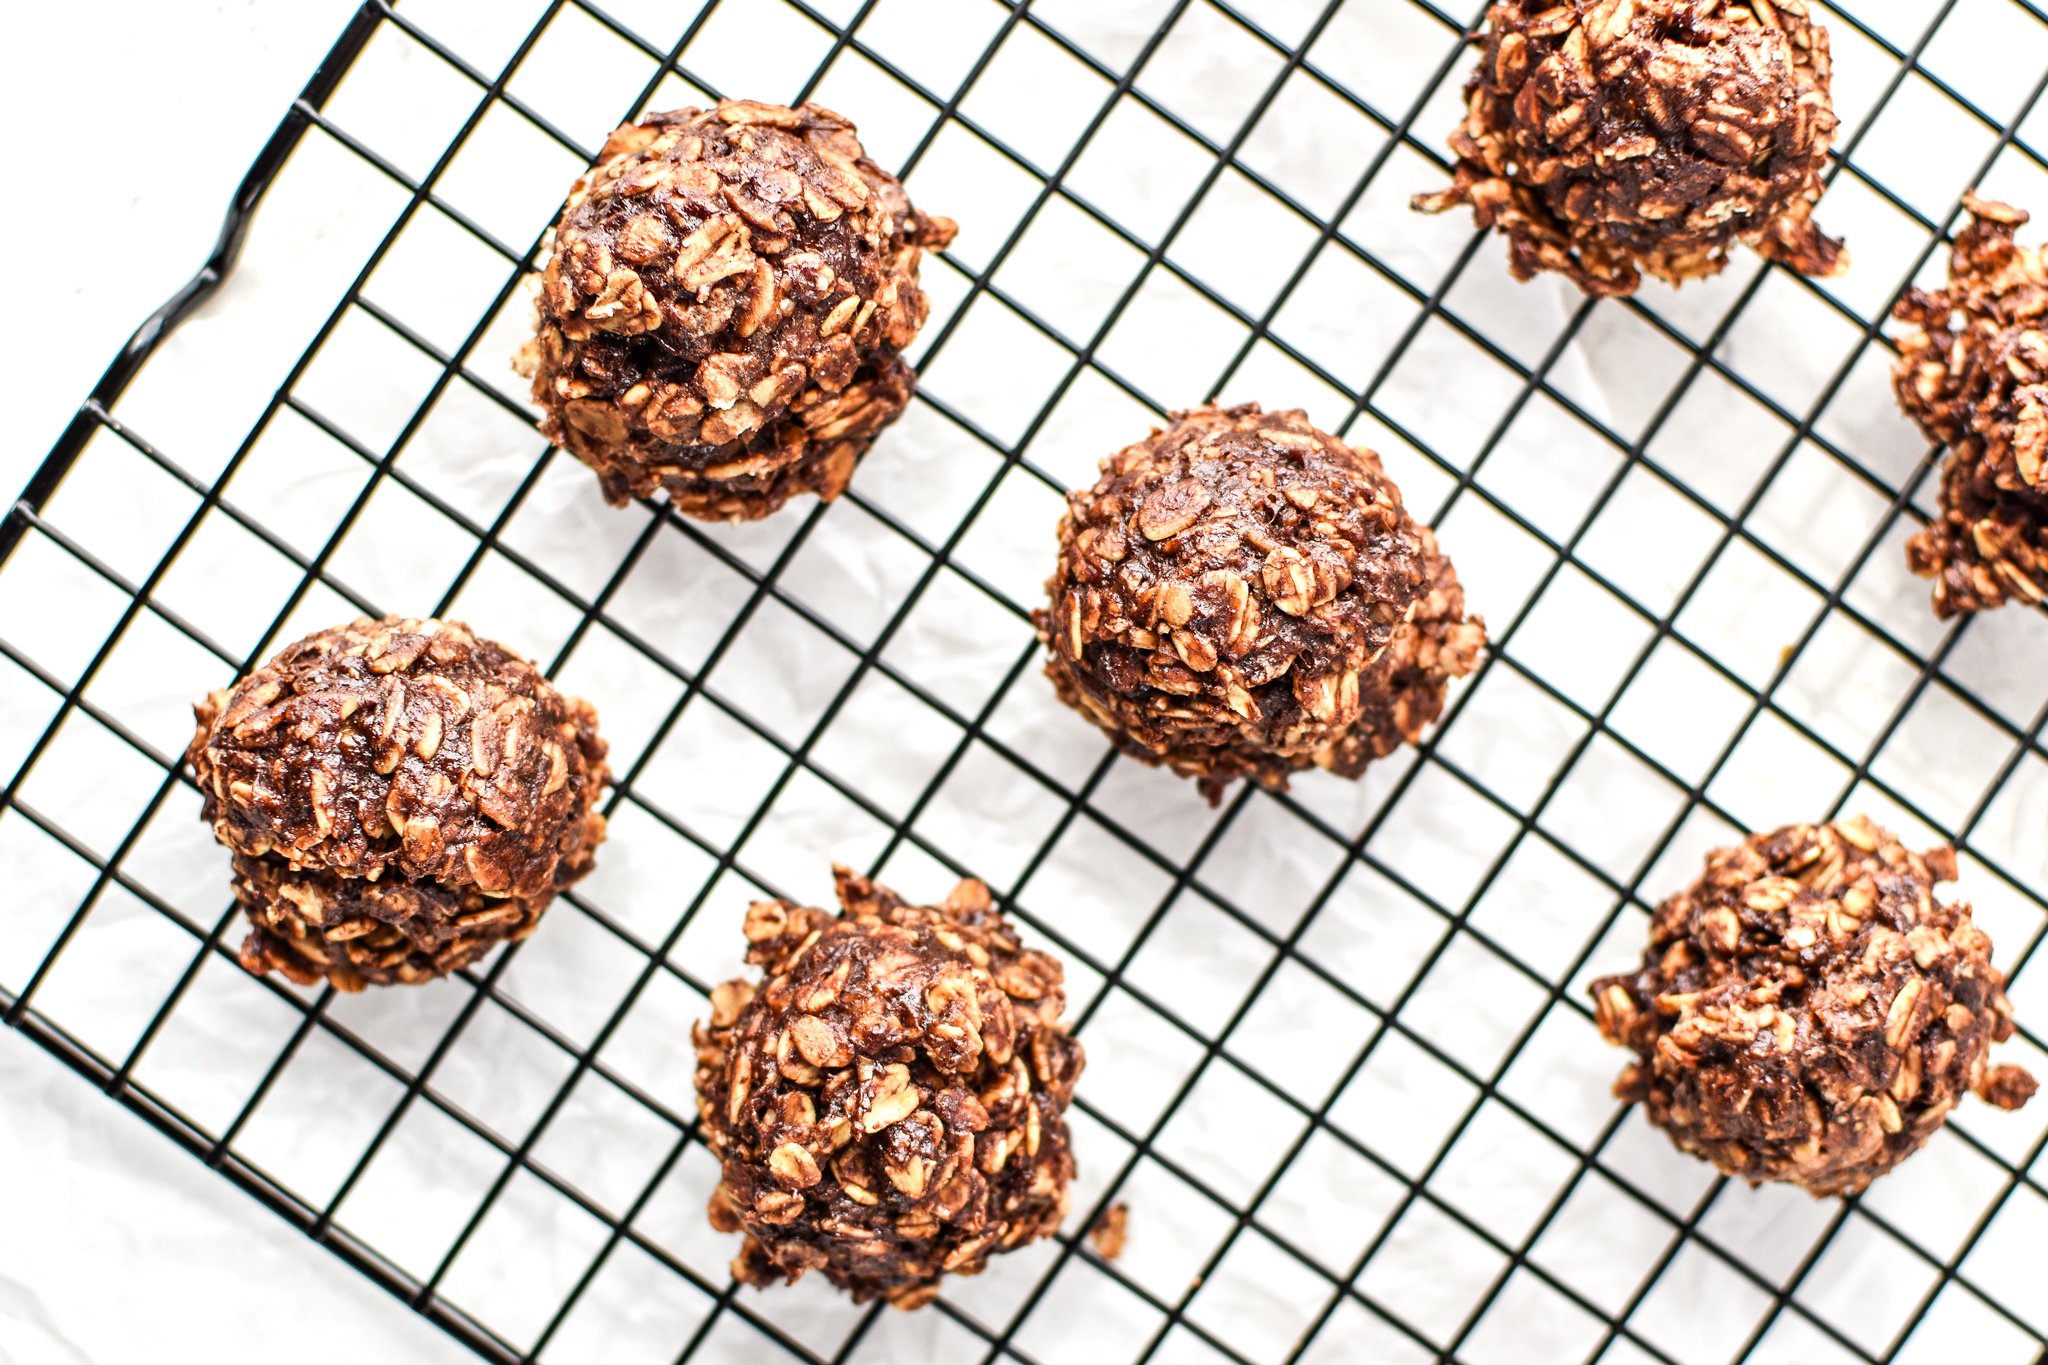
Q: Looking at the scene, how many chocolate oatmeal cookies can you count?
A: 7